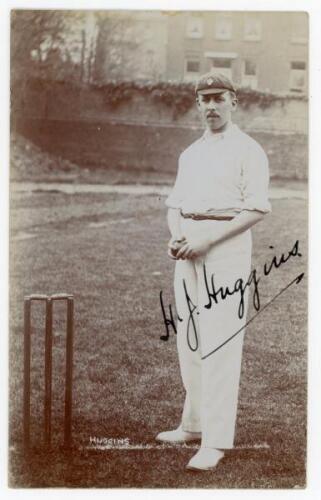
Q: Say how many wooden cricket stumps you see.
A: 3